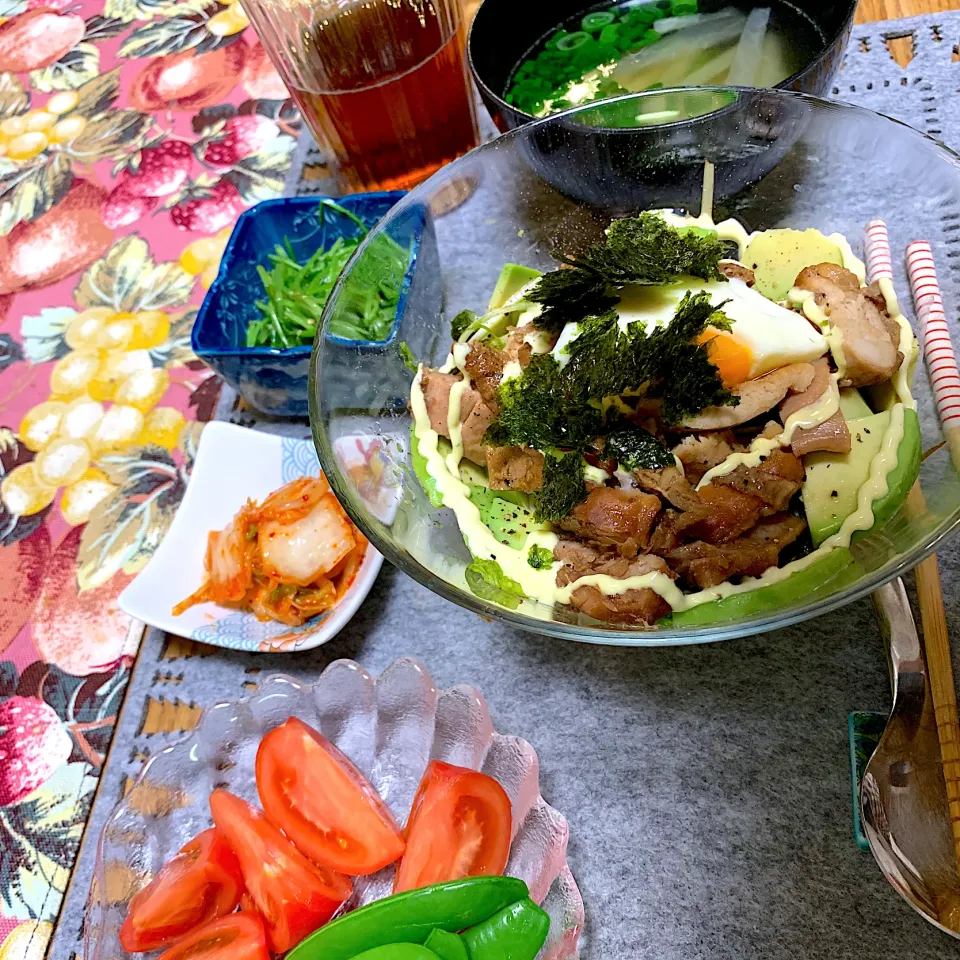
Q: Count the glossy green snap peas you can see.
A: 4